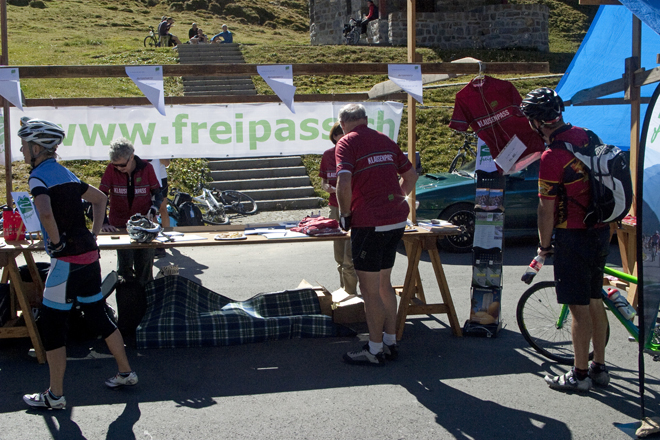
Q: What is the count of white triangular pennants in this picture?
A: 4